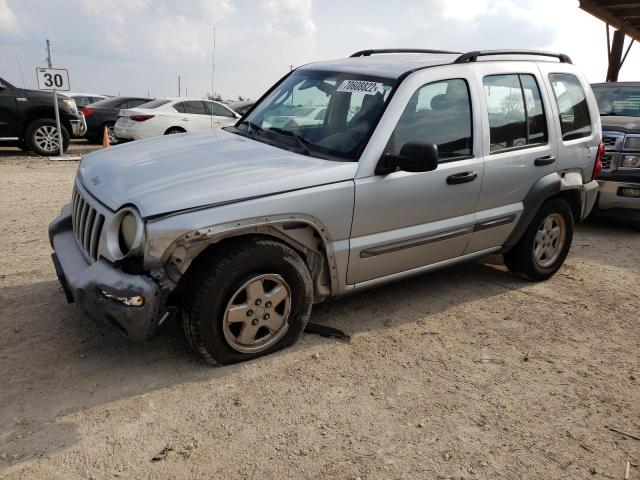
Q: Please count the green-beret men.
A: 0